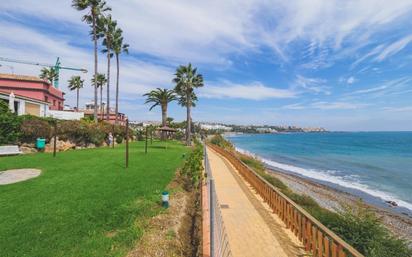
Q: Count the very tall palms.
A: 3